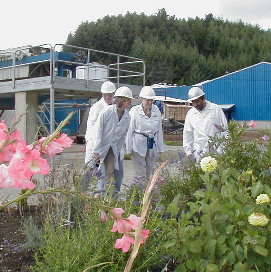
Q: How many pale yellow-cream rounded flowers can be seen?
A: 3